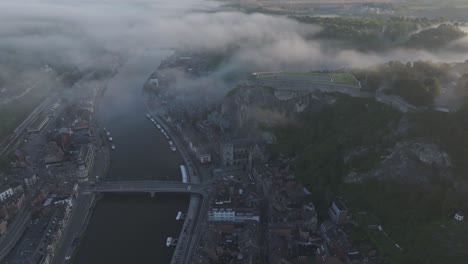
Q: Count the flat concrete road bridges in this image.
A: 1